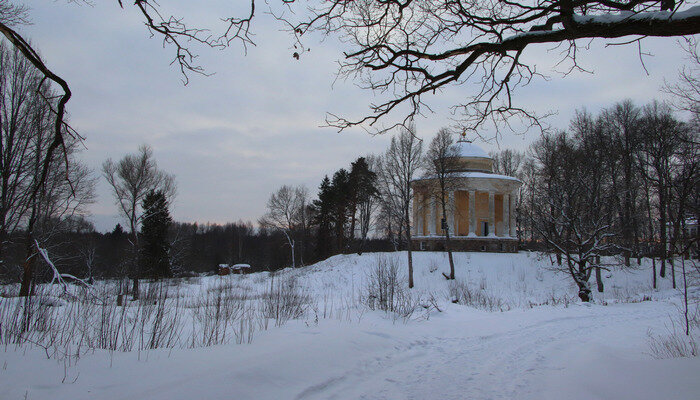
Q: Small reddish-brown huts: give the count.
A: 2